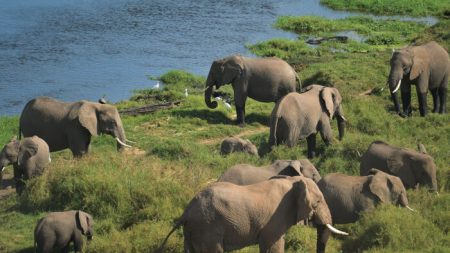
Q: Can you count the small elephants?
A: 3